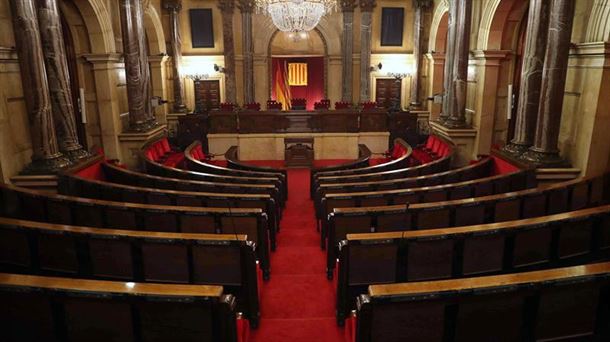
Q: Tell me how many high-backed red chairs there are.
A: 7